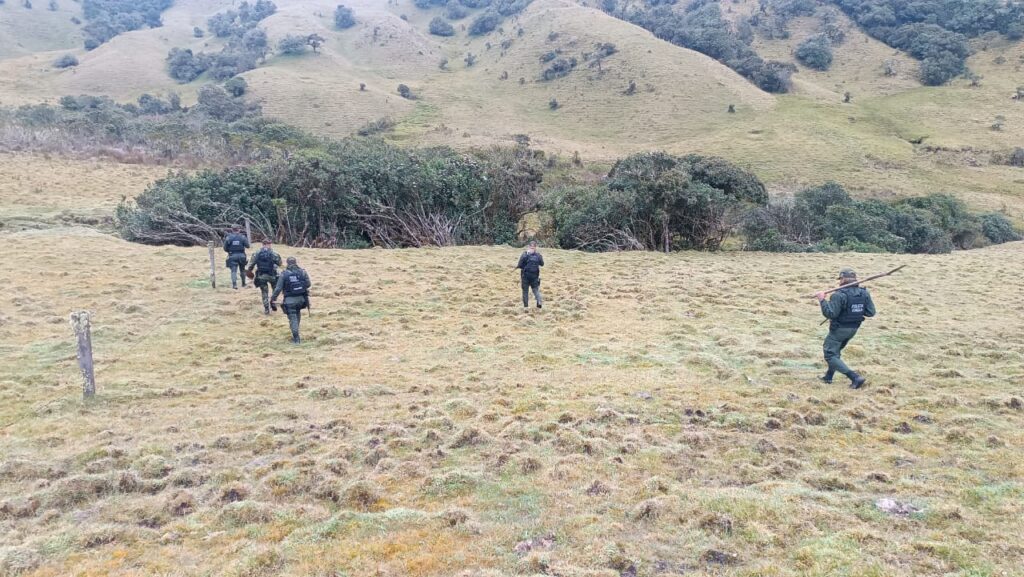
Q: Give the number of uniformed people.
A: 5